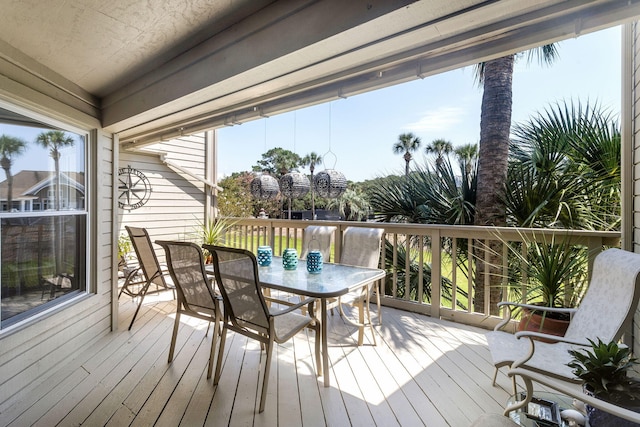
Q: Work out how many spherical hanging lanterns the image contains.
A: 3